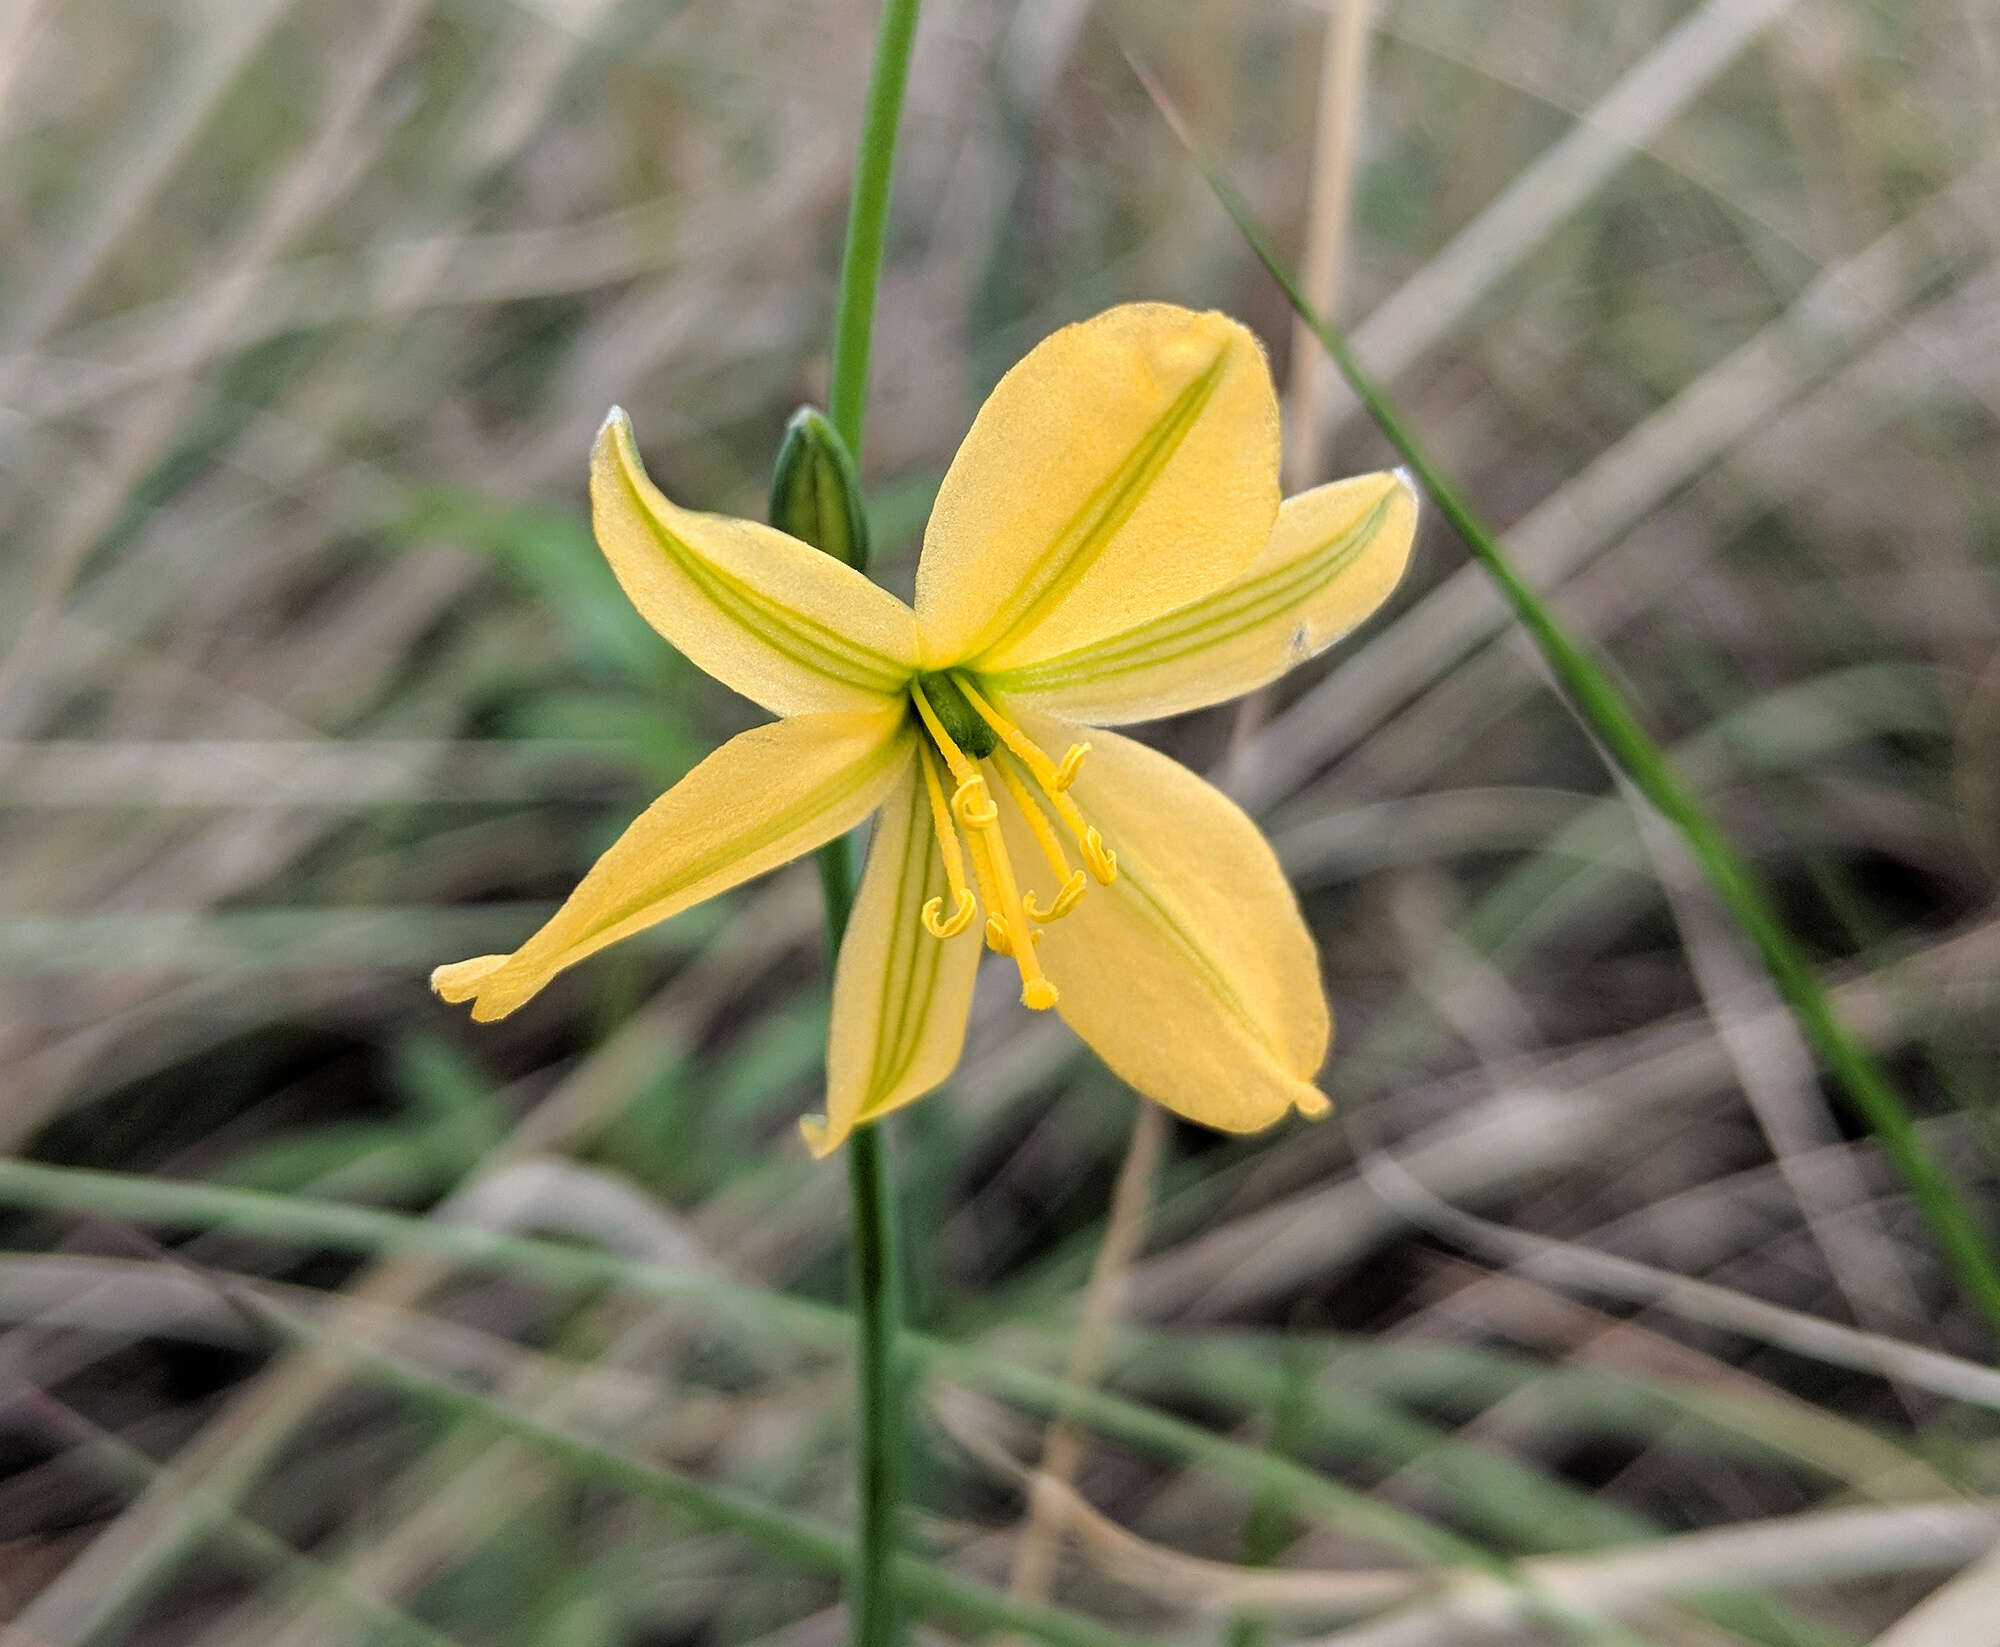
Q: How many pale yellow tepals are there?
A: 6